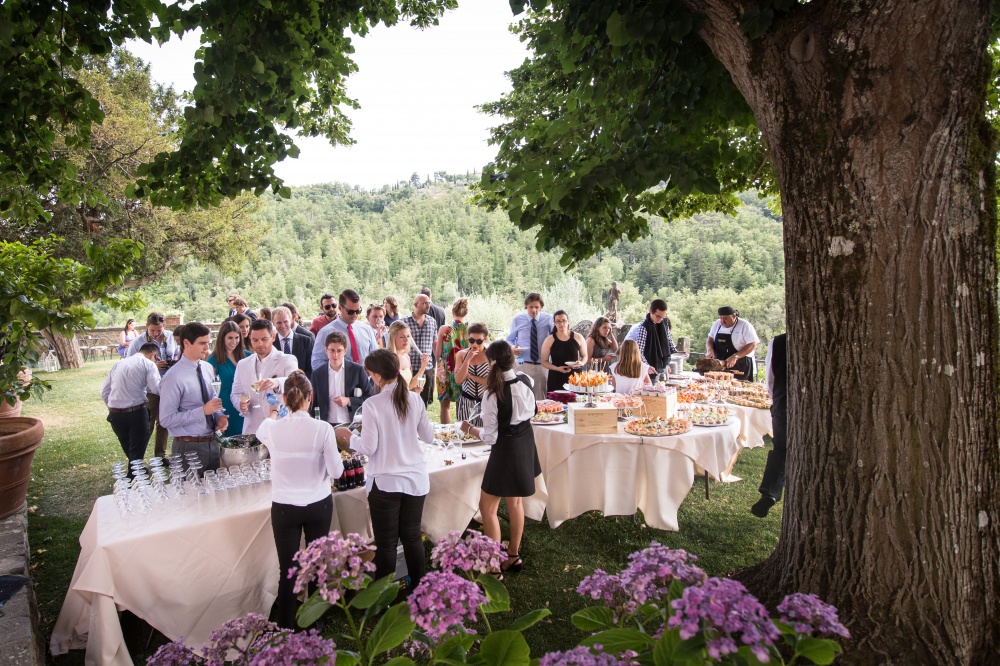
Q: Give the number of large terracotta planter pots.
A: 2